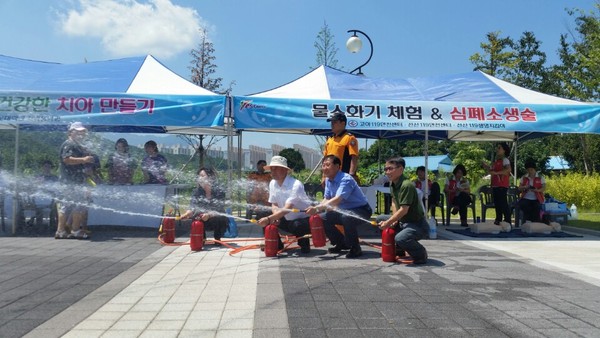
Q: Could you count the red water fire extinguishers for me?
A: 5